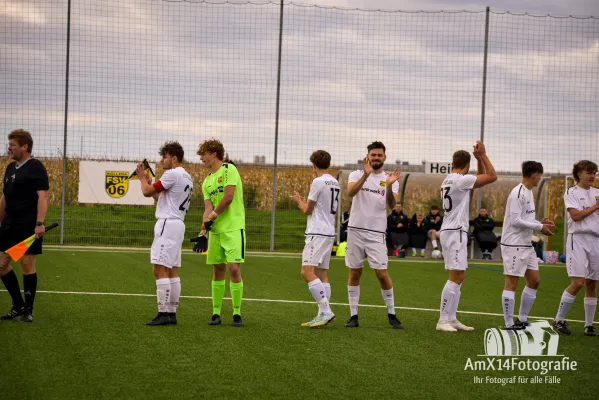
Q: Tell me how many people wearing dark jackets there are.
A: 4